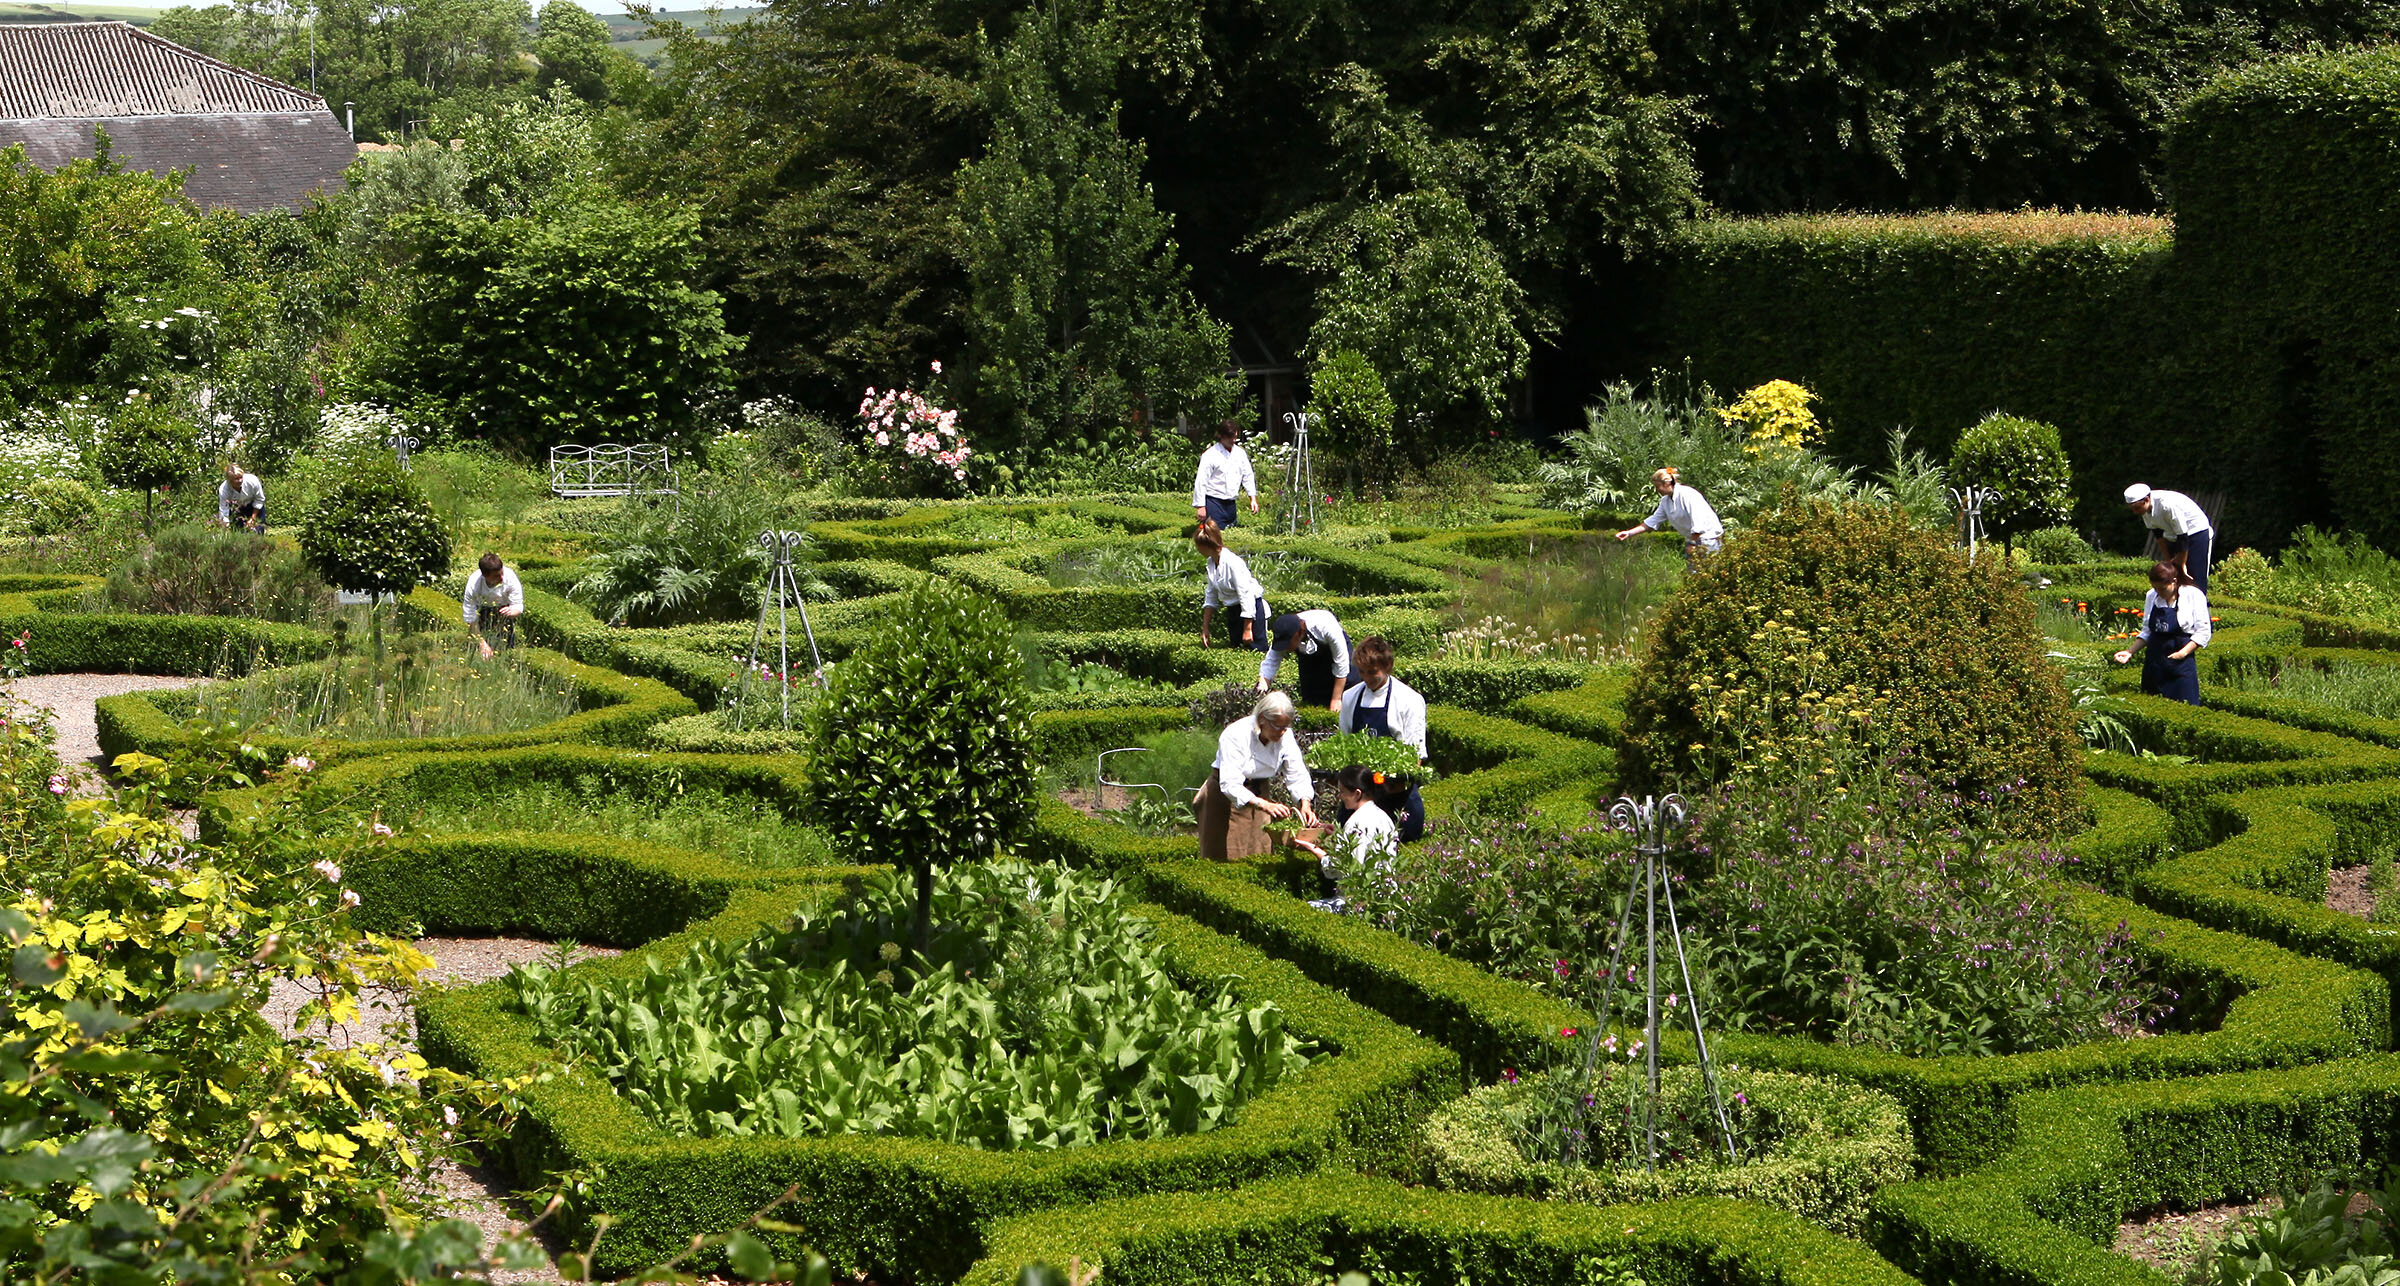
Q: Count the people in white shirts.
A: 11